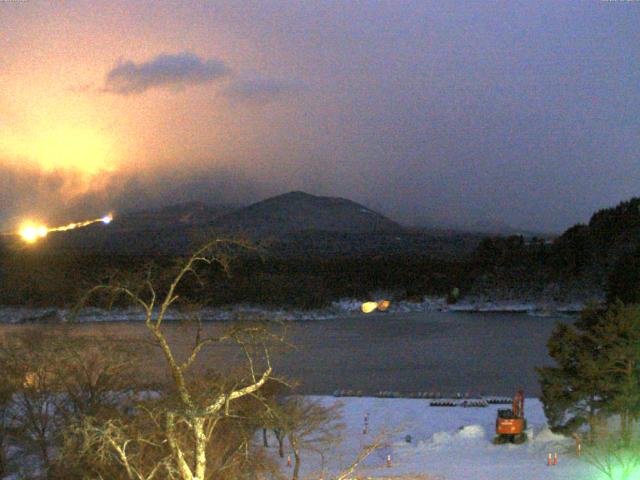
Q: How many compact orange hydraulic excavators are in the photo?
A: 1